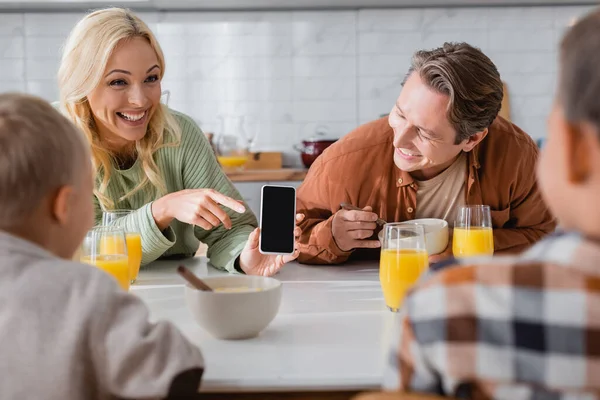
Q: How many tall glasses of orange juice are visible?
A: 4